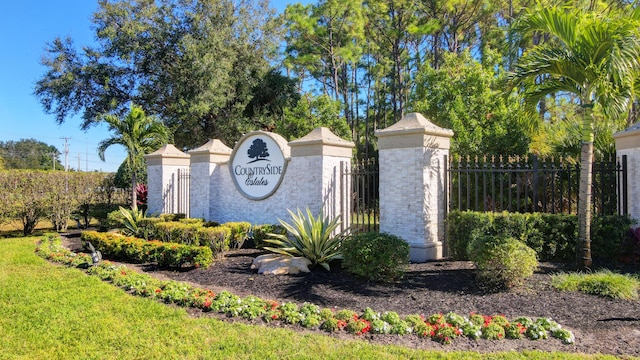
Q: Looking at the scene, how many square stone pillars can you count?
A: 5